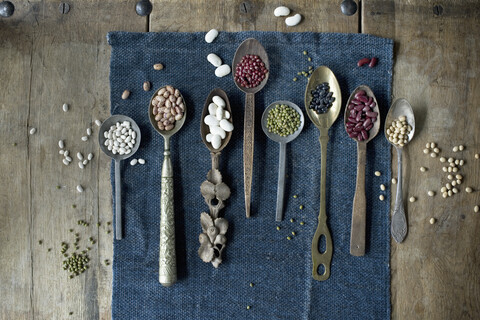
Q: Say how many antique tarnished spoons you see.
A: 8